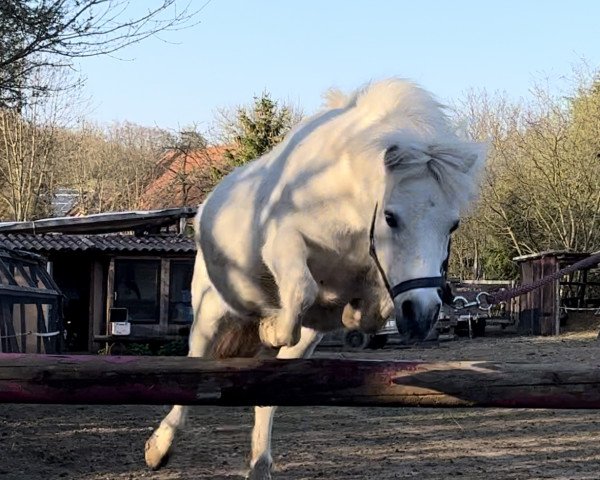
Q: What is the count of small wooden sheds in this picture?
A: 2